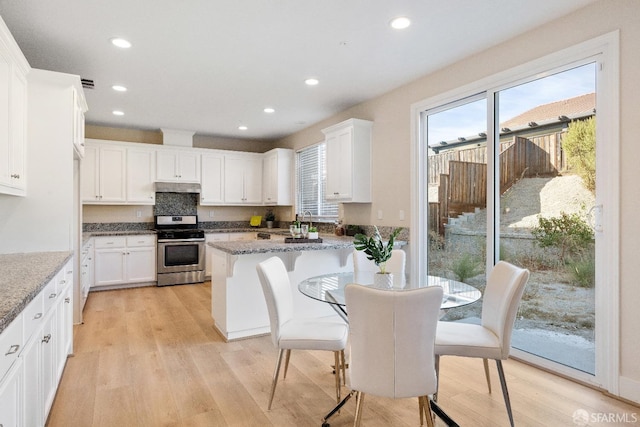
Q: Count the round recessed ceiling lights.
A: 7